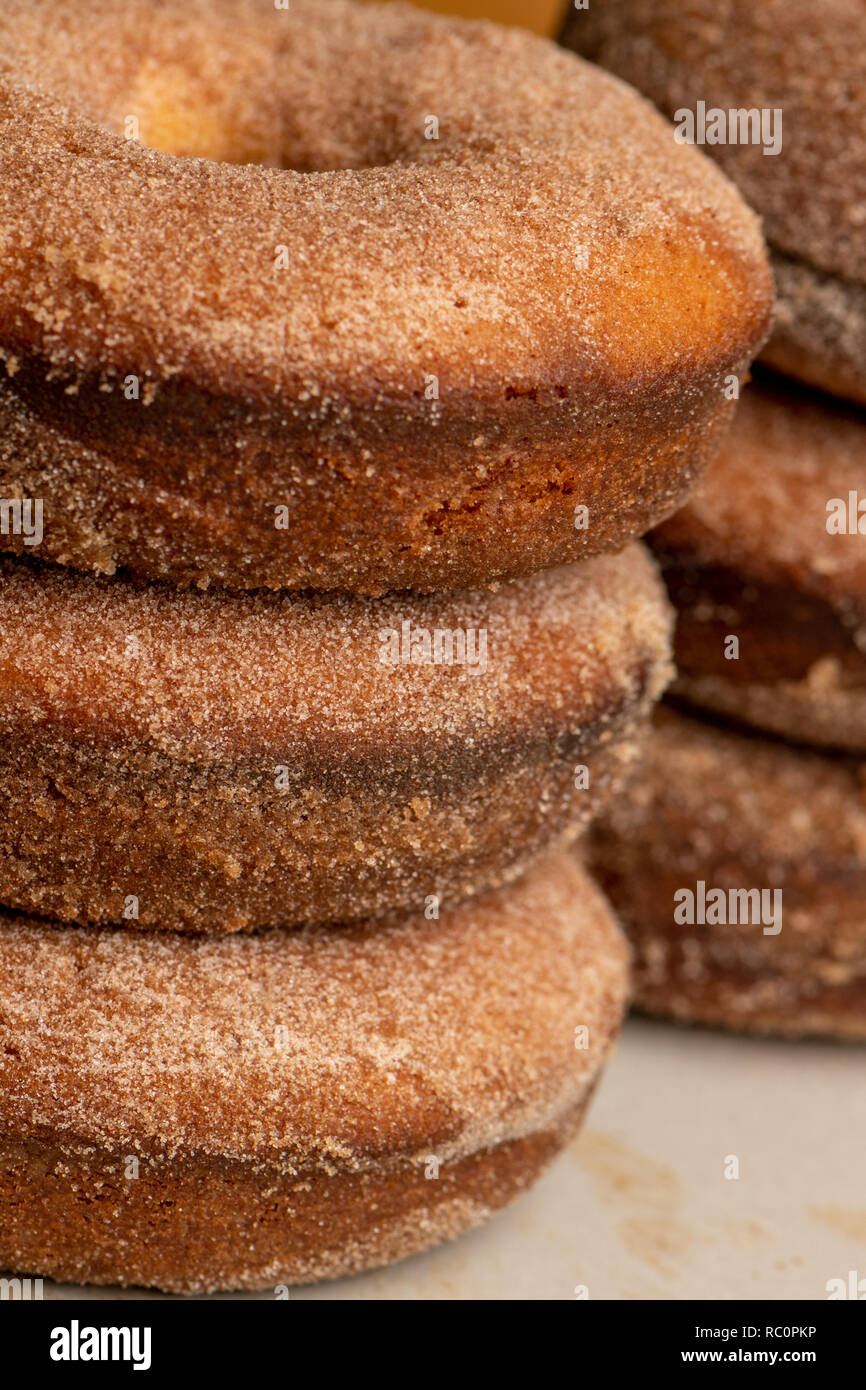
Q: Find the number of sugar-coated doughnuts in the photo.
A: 6